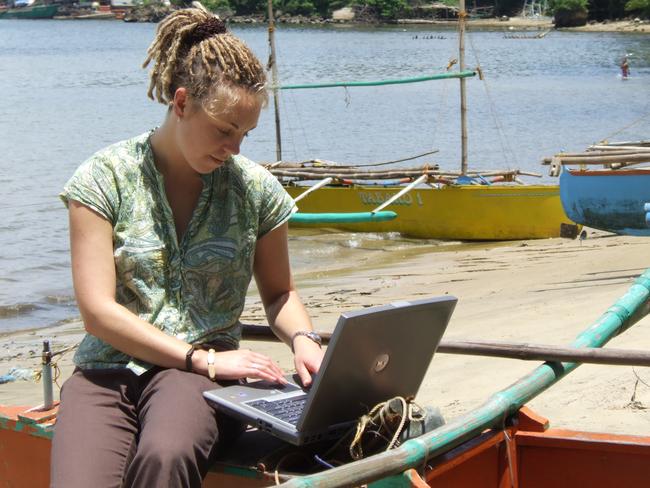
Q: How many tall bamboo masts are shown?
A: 2